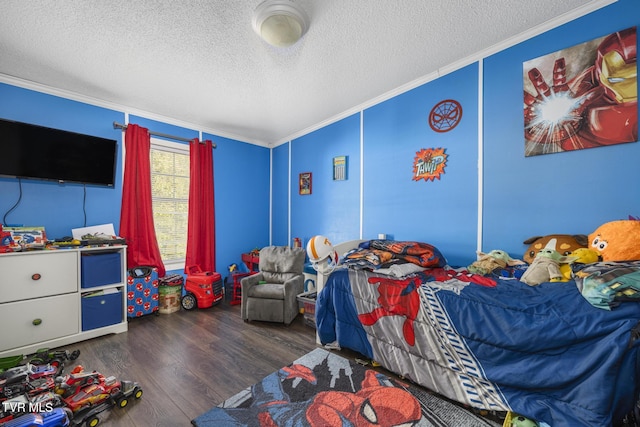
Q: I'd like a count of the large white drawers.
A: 2